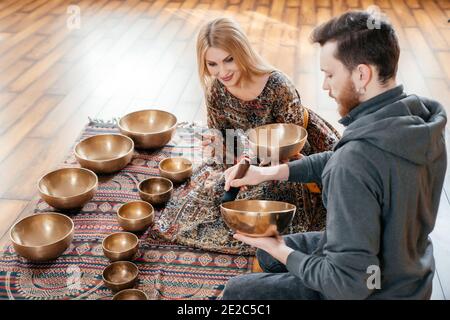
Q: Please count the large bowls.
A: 6